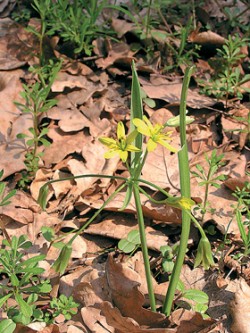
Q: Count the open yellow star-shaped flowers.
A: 2